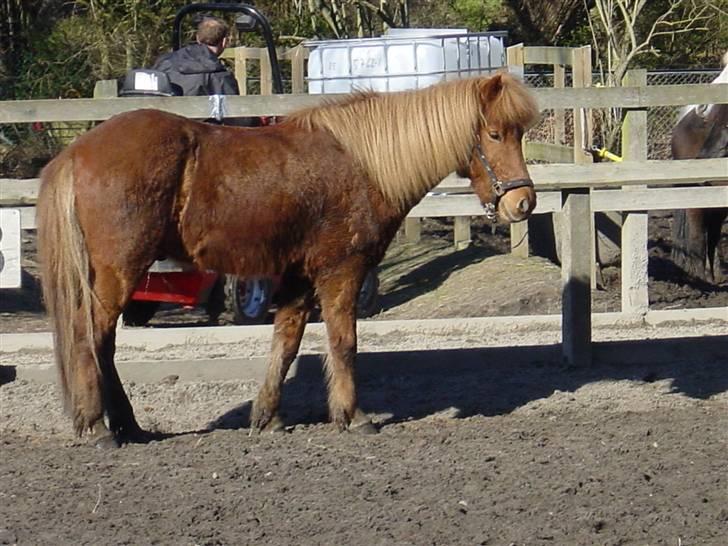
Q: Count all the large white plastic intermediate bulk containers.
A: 1